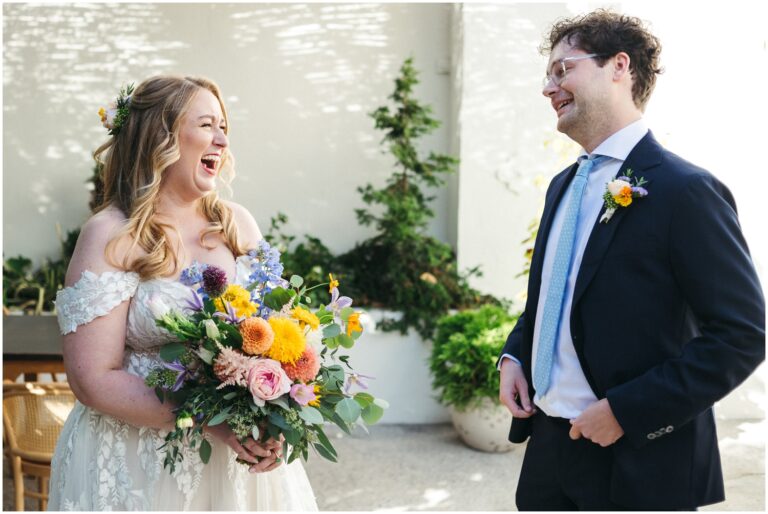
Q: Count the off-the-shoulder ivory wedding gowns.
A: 1